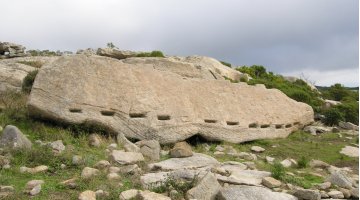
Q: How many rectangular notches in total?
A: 11